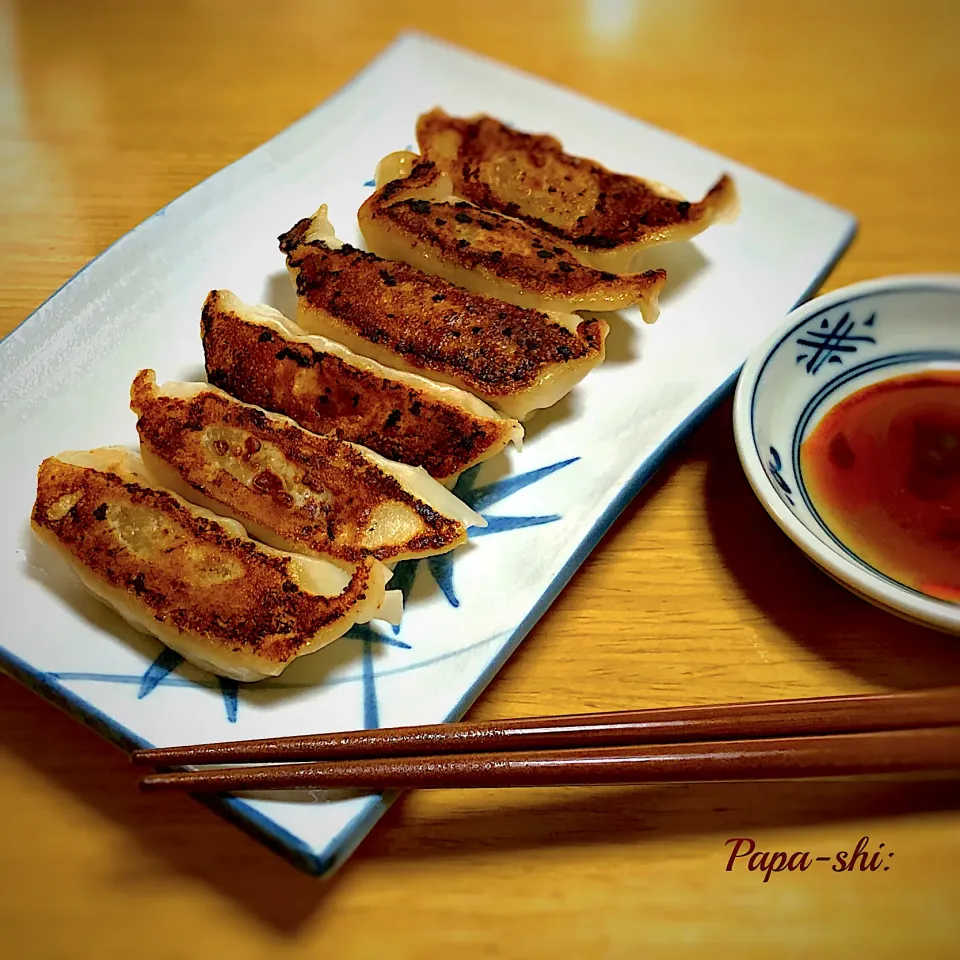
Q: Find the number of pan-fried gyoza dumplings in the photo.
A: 6